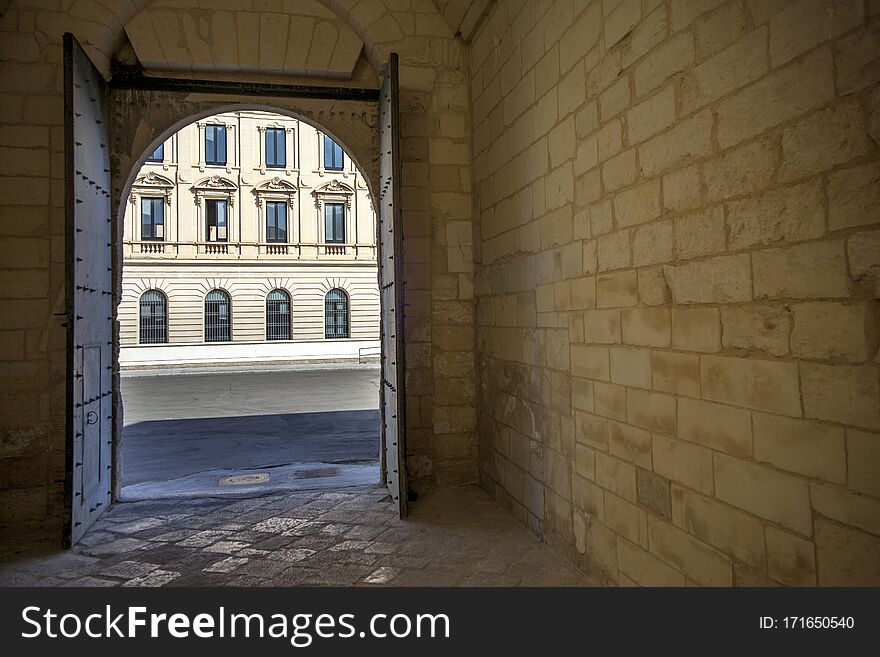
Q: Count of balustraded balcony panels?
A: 4